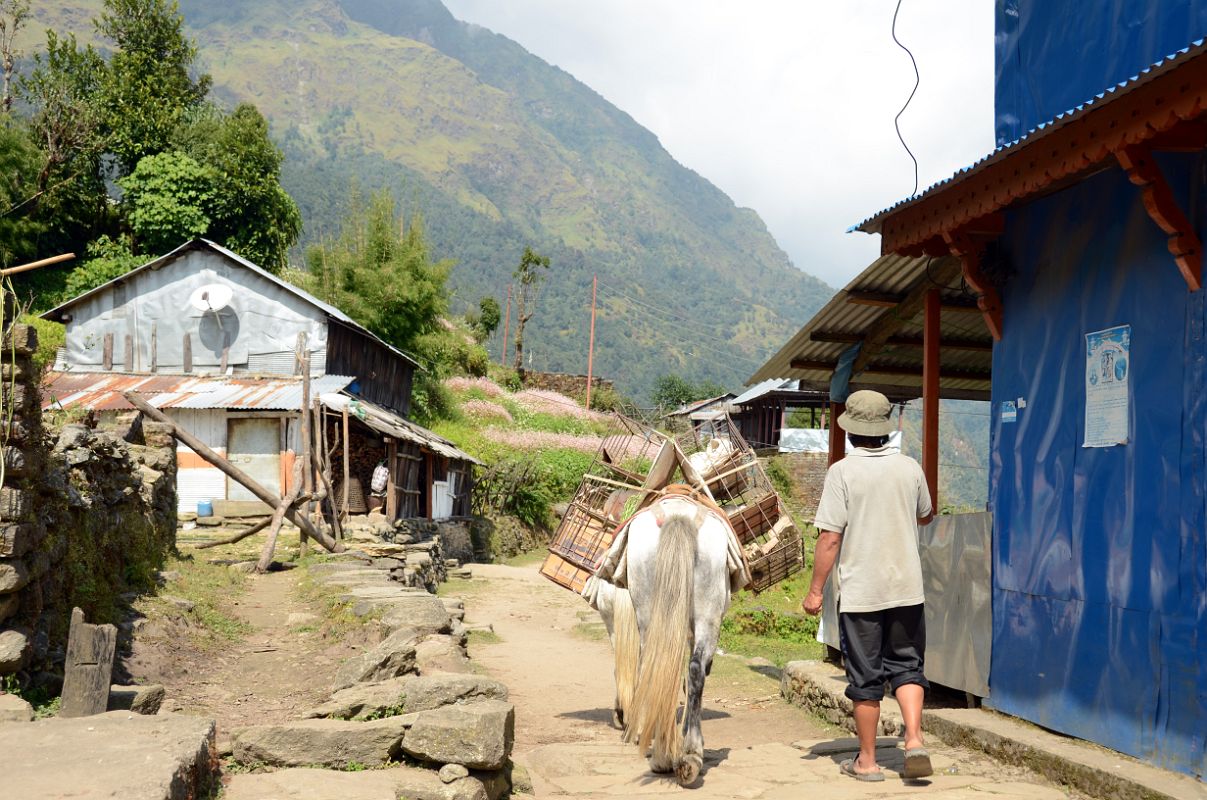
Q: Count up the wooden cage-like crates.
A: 2